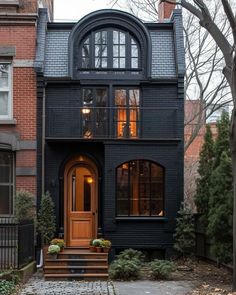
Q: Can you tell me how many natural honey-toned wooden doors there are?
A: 1